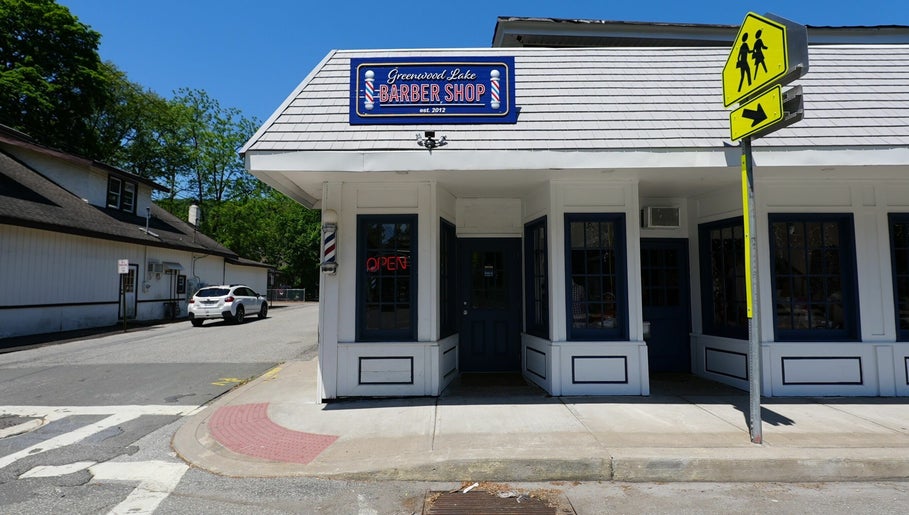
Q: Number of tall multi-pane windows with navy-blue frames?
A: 7